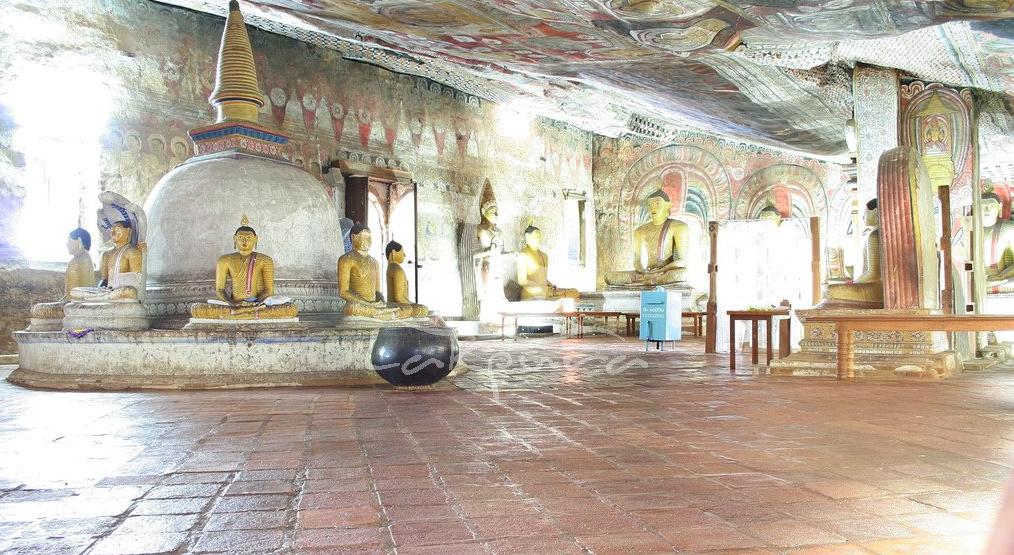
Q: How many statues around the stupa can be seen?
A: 5